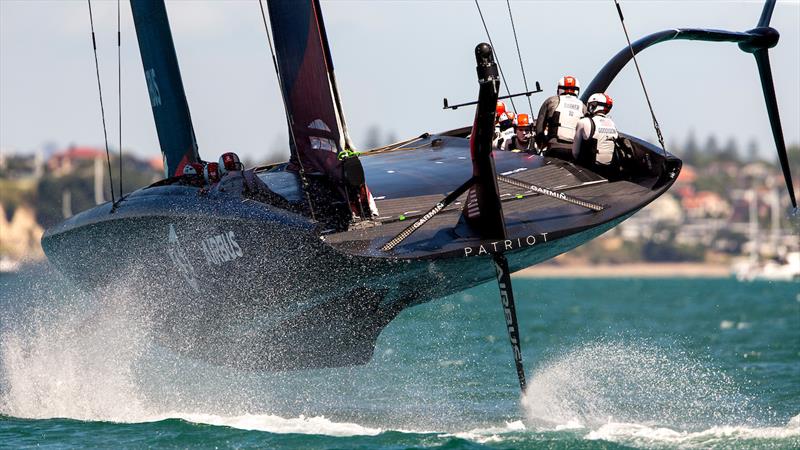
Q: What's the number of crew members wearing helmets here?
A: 8